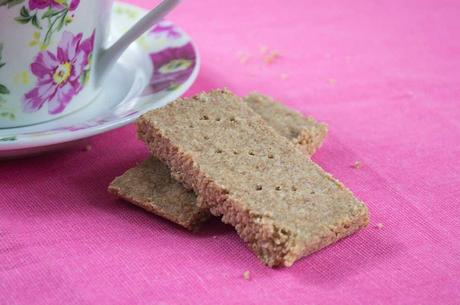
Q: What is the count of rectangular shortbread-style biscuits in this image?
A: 2